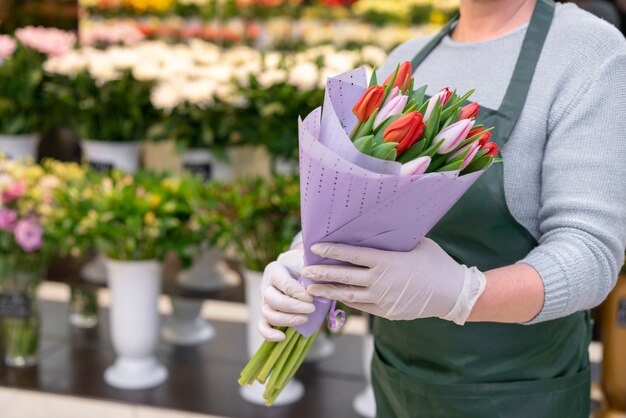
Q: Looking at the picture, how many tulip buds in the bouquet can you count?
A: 13